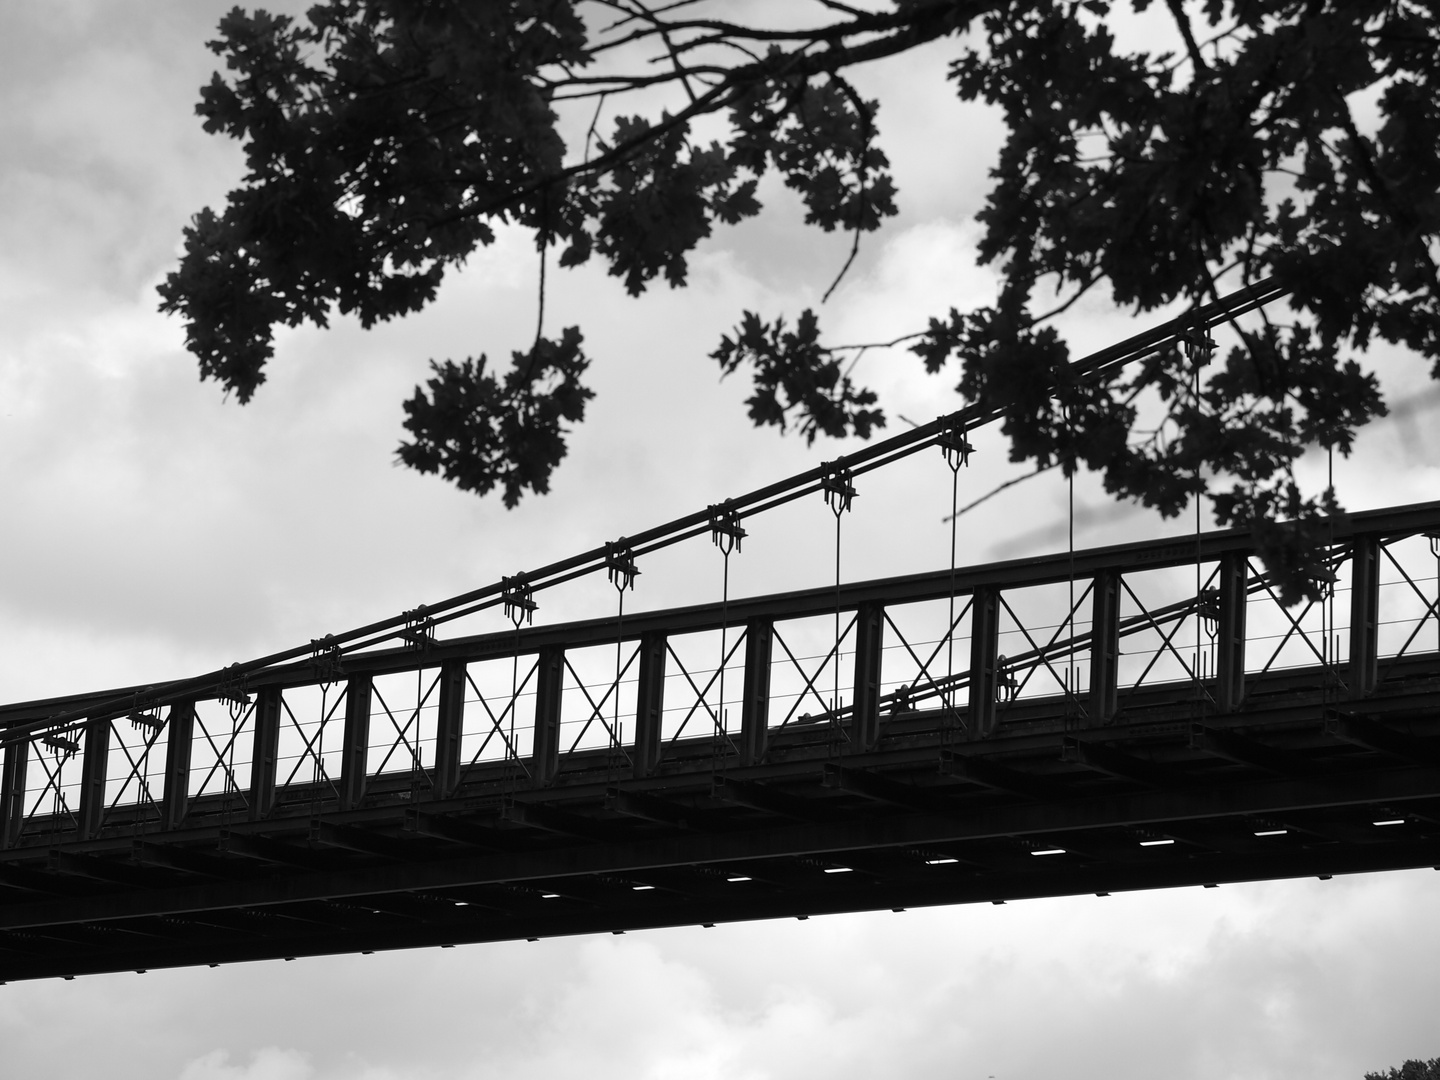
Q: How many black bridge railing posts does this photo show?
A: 14